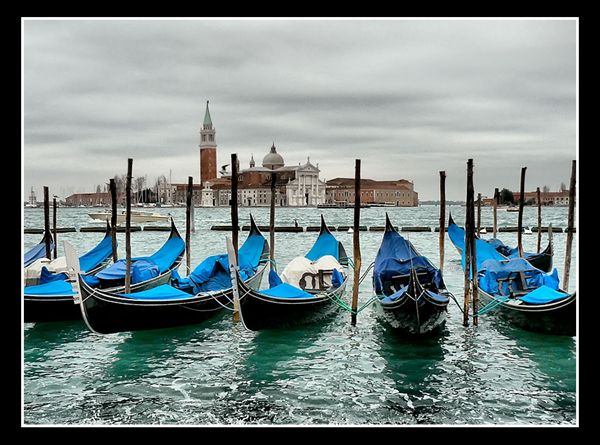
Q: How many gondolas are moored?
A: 8